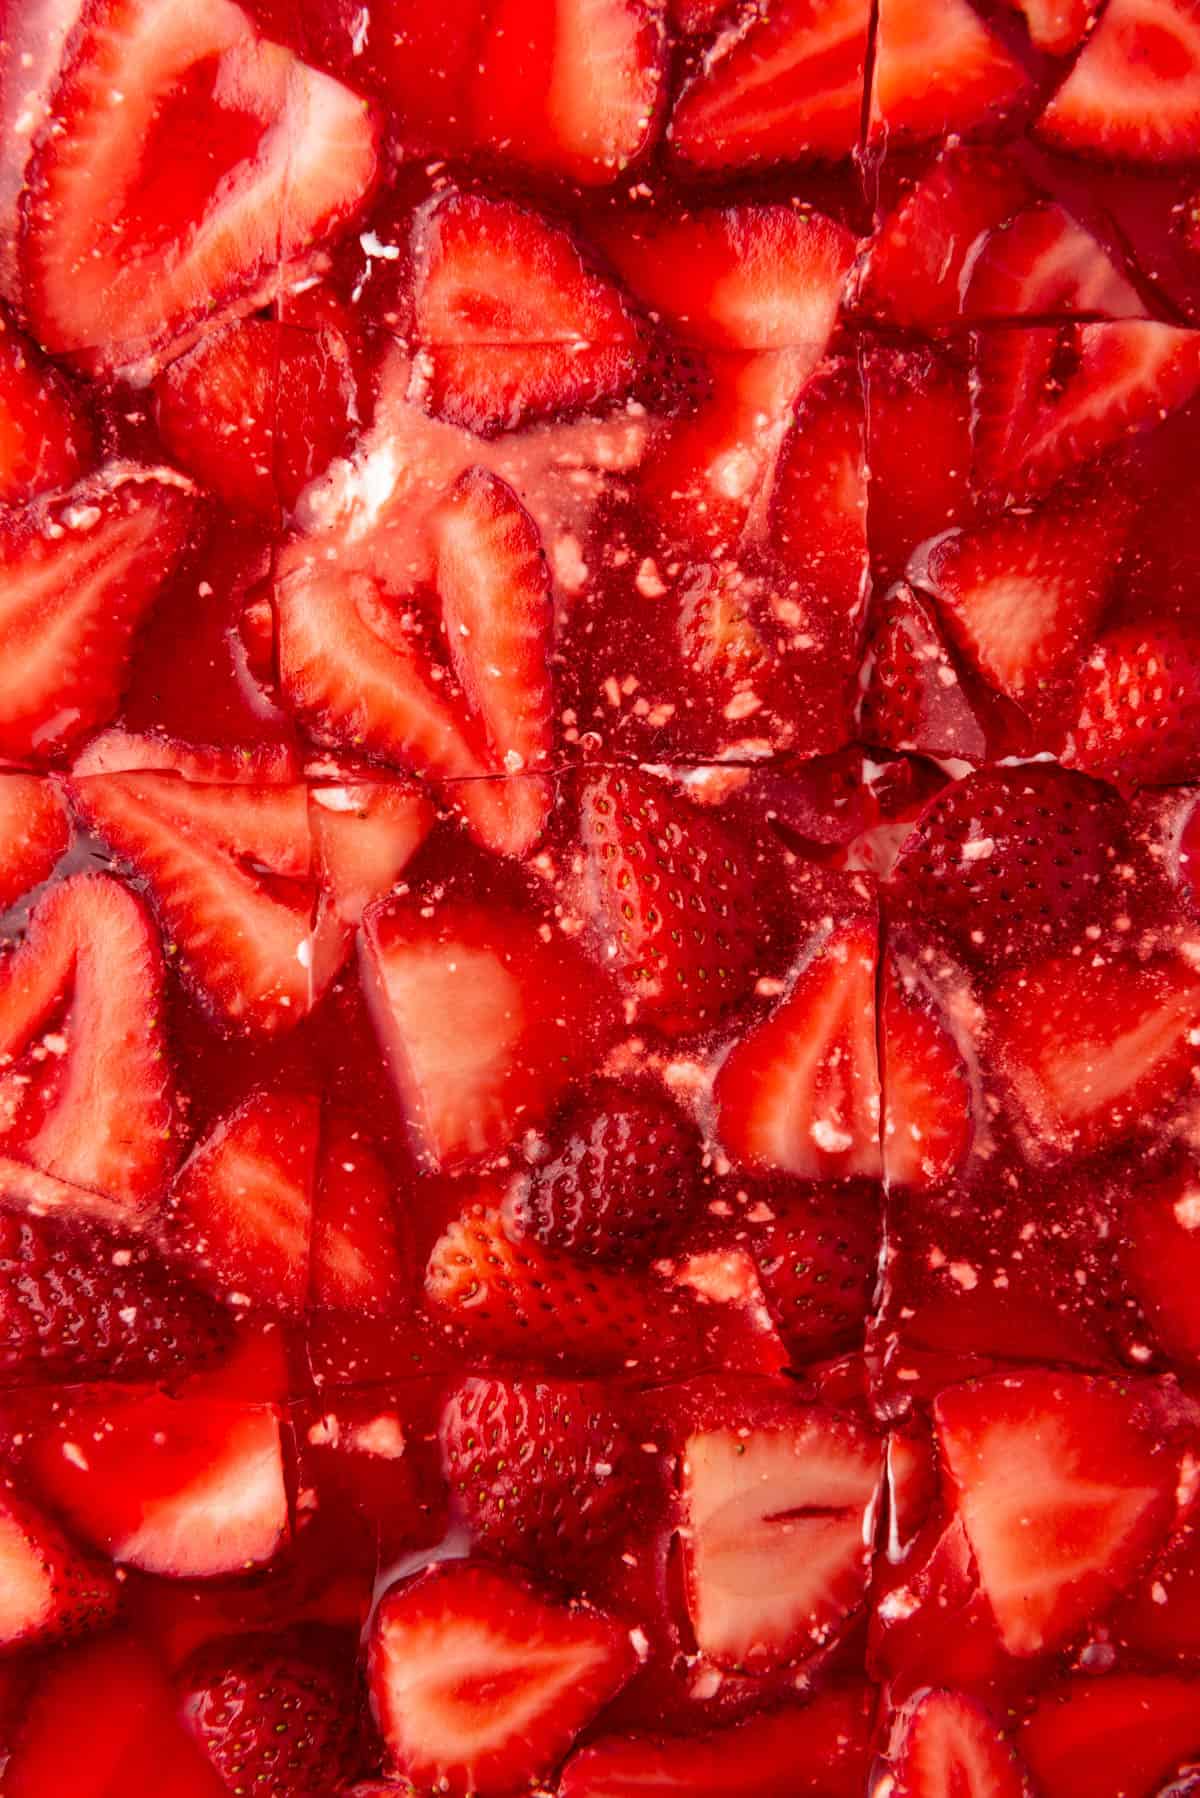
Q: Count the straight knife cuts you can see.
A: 5